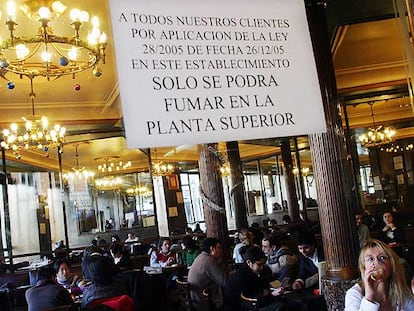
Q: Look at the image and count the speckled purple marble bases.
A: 1